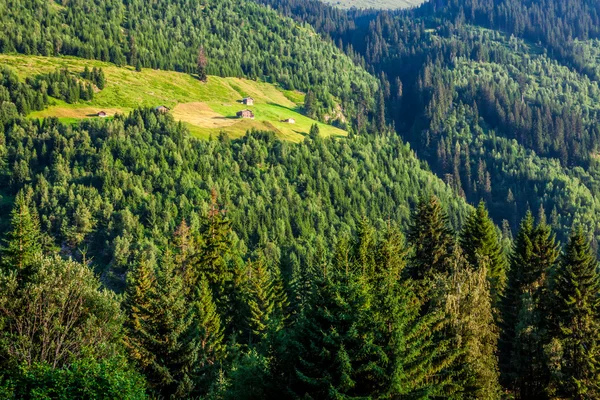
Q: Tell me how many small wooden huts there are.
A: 5